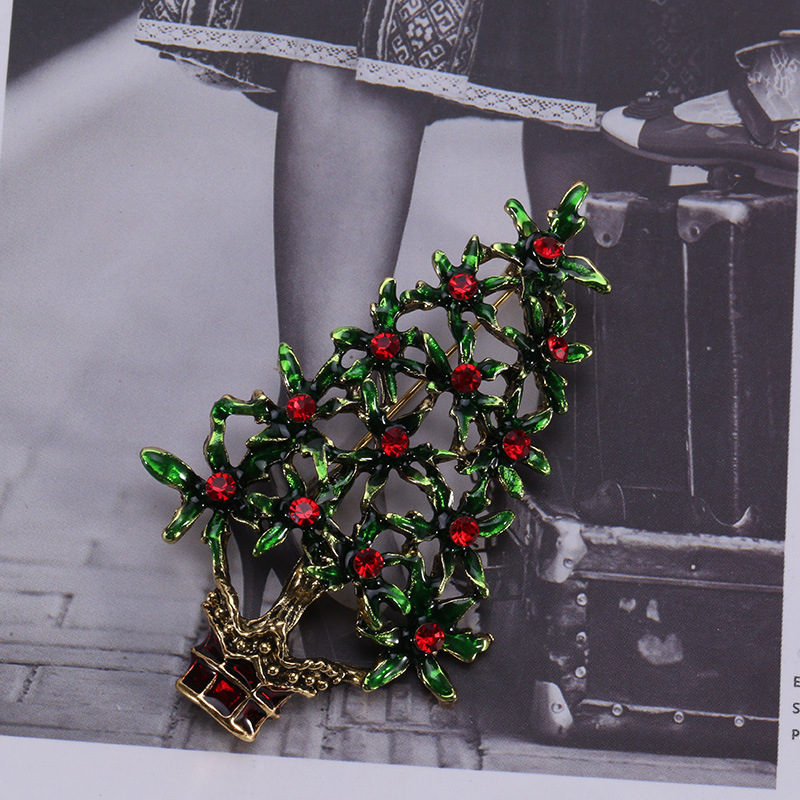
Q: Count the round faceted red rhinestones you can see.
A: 13